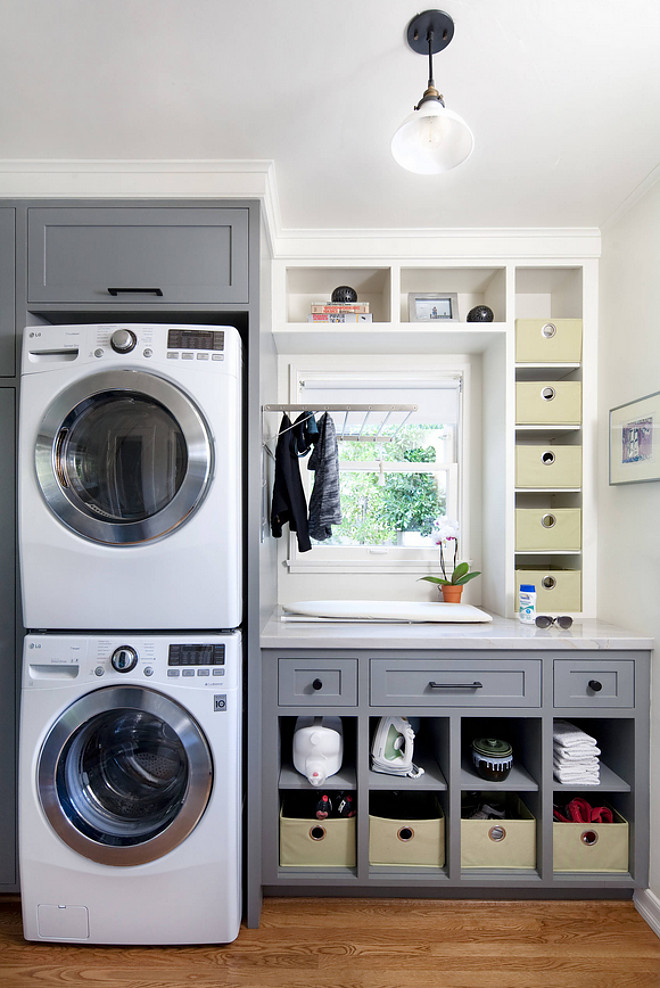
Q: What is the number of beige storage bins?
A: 9